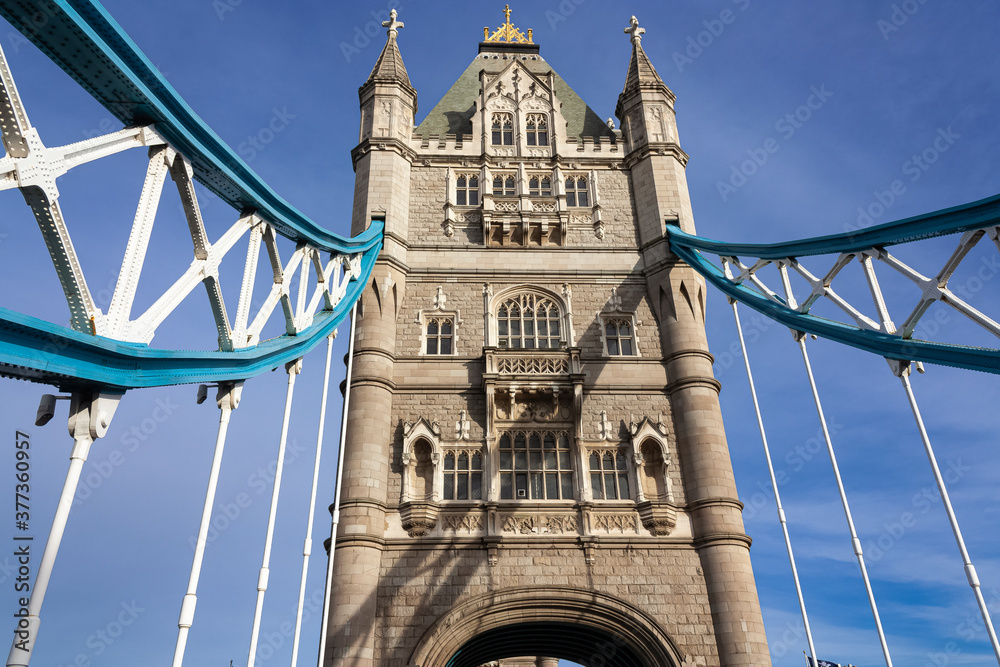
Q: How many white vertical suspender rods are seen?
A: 8